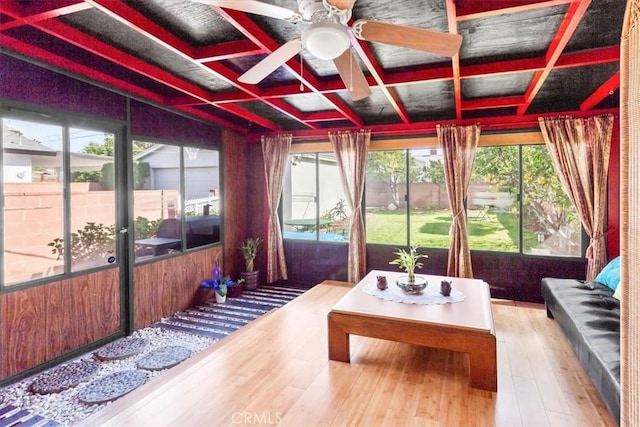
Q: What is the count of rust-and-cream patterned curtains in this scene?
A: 4